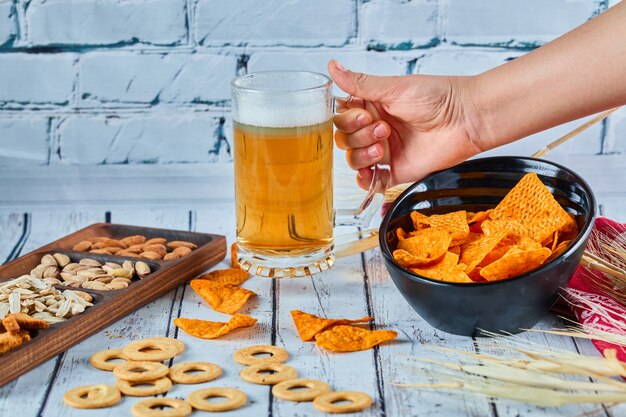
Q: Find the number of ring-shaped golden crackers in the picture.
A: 13